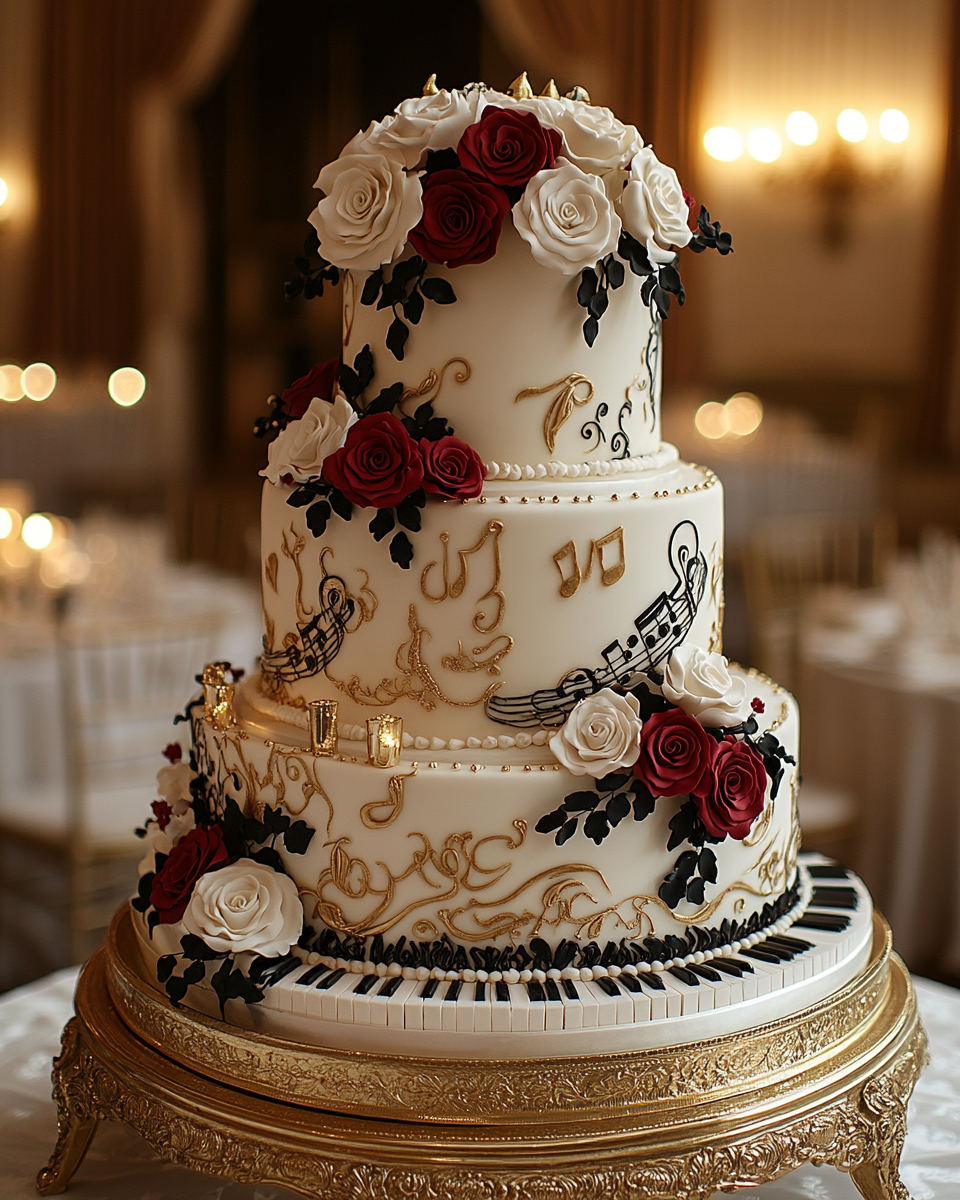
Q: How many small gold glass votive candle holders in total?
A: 3